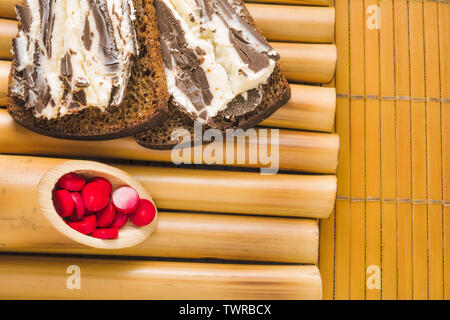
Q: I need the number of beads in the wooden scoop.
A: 11